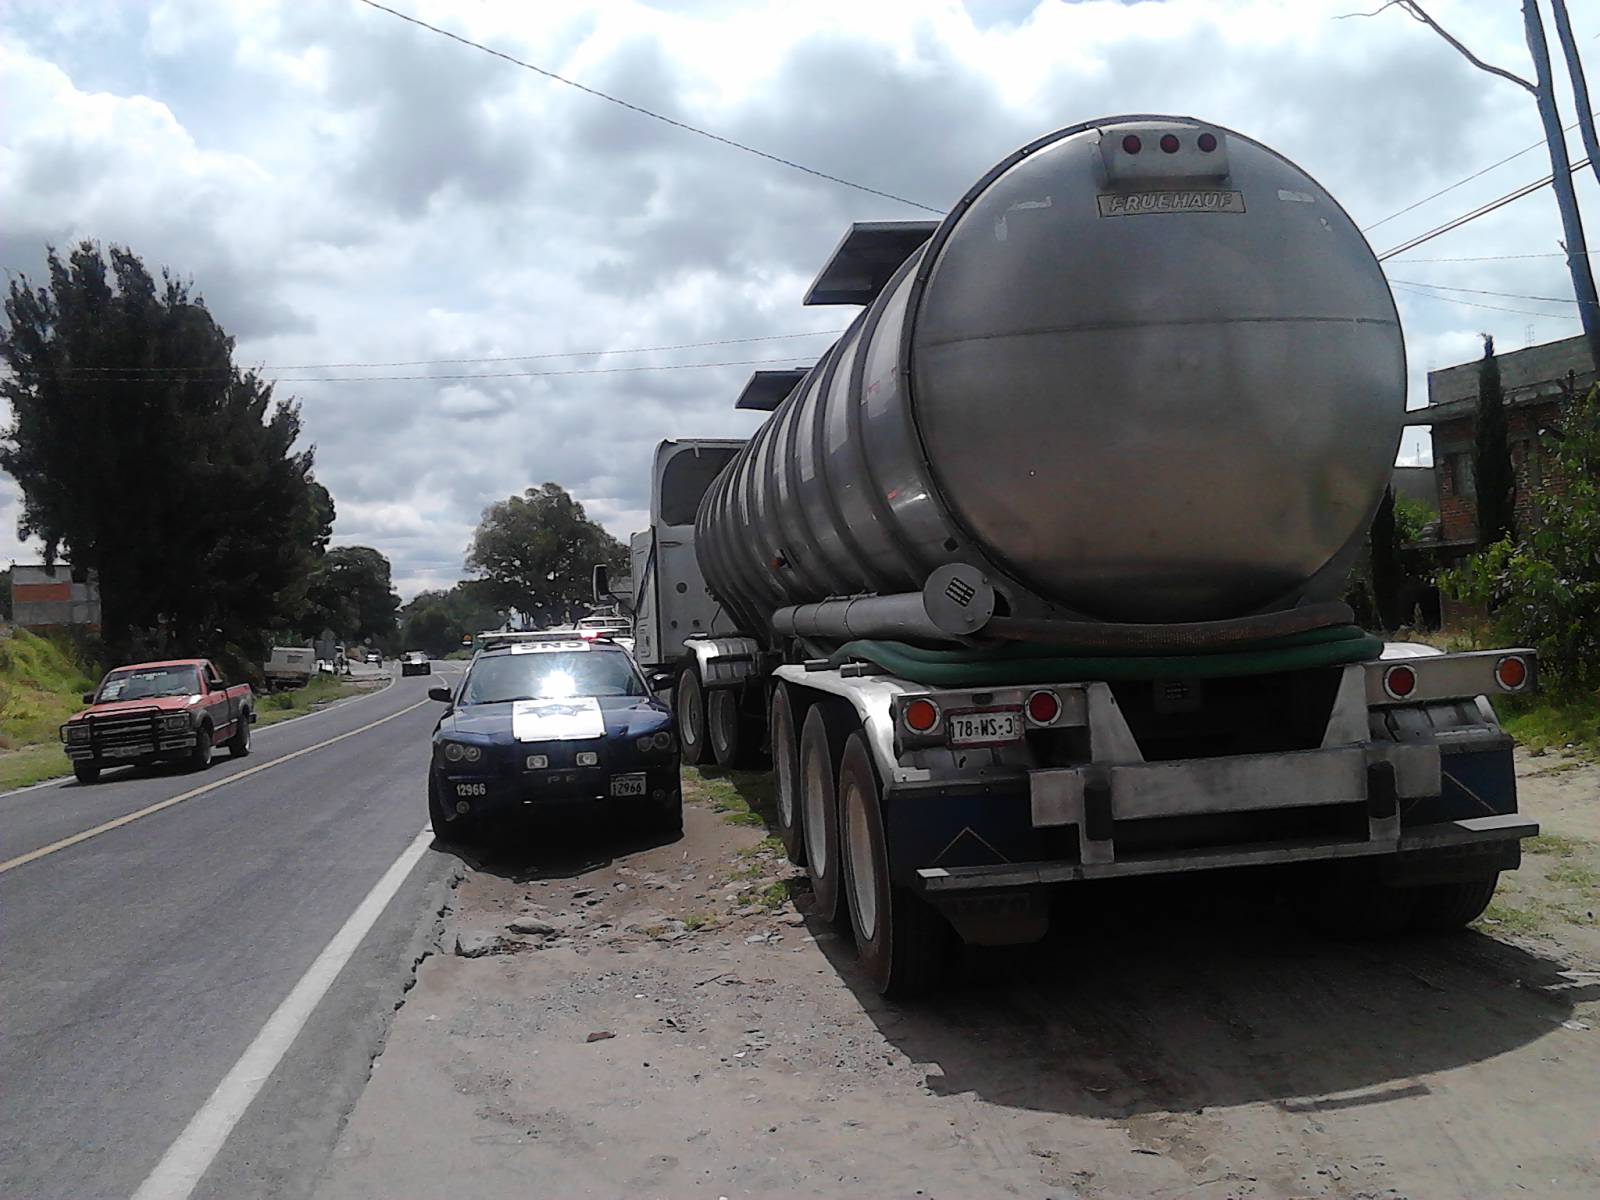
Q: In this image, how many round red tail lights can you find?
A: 5